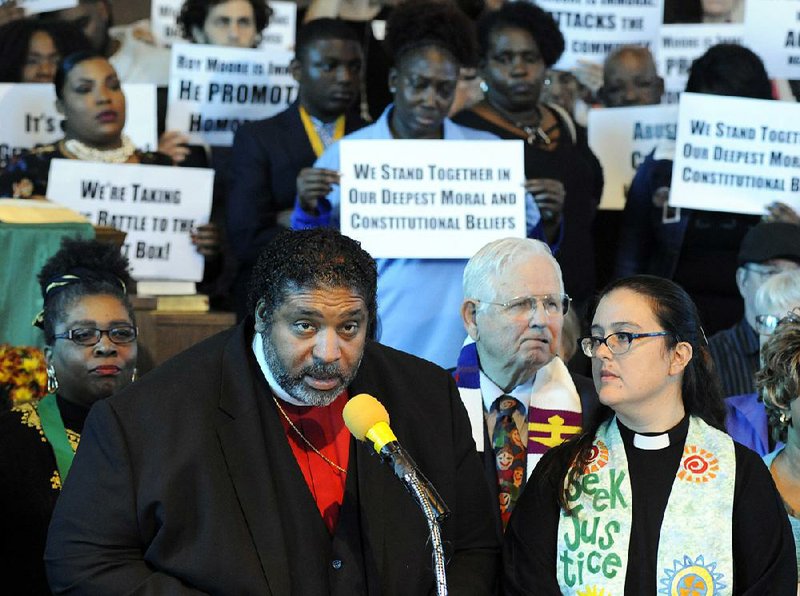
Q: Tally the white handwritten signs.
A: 0